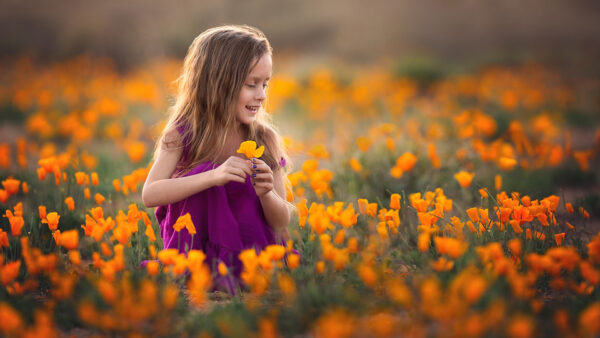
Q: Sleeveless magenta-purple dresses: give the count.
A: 1